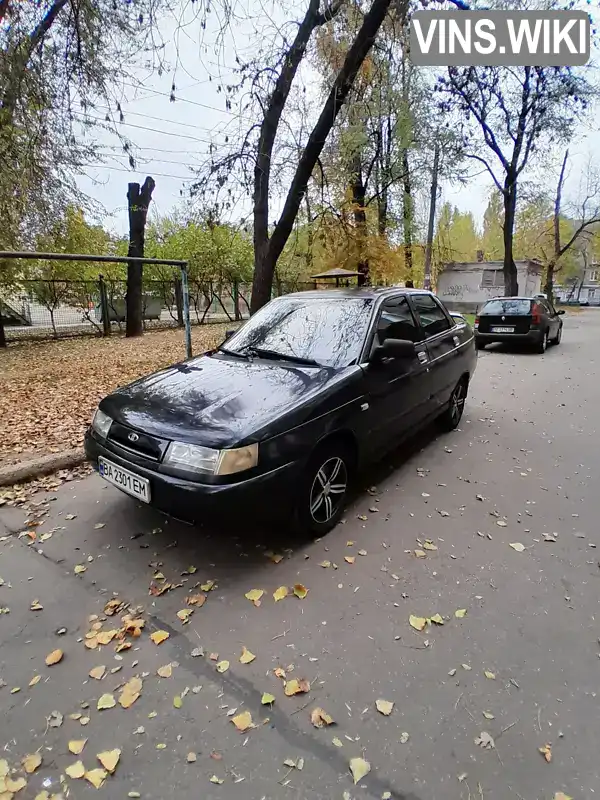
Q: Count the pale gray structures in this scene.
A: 1